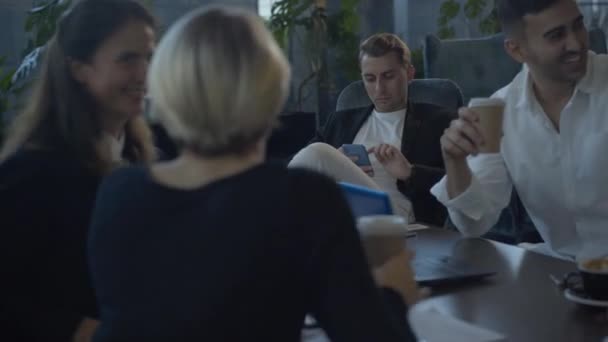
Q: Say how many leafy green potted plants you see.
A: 3